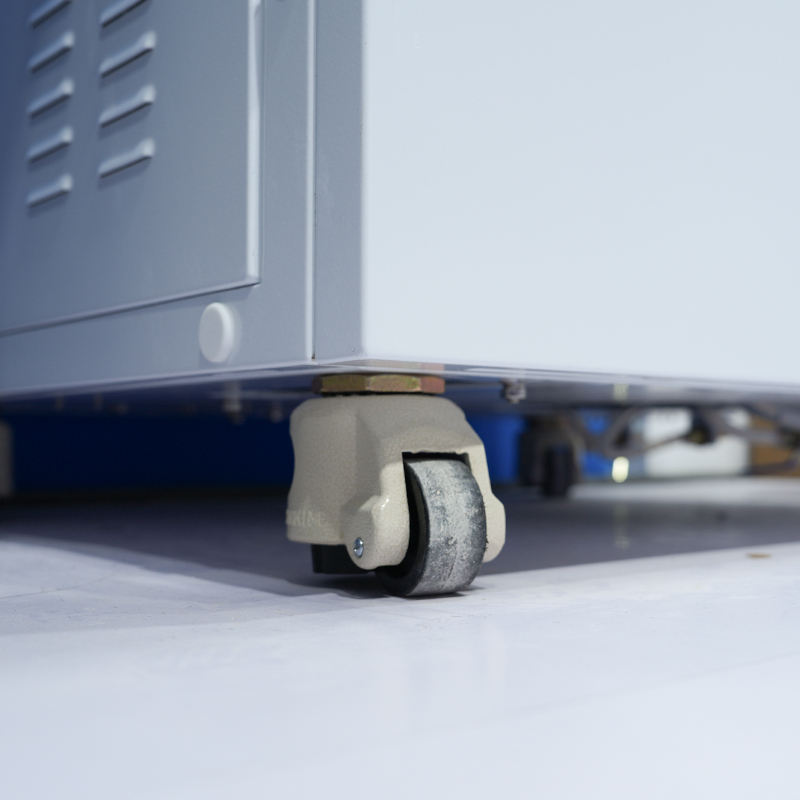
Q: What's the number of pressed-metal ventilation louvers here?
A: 9